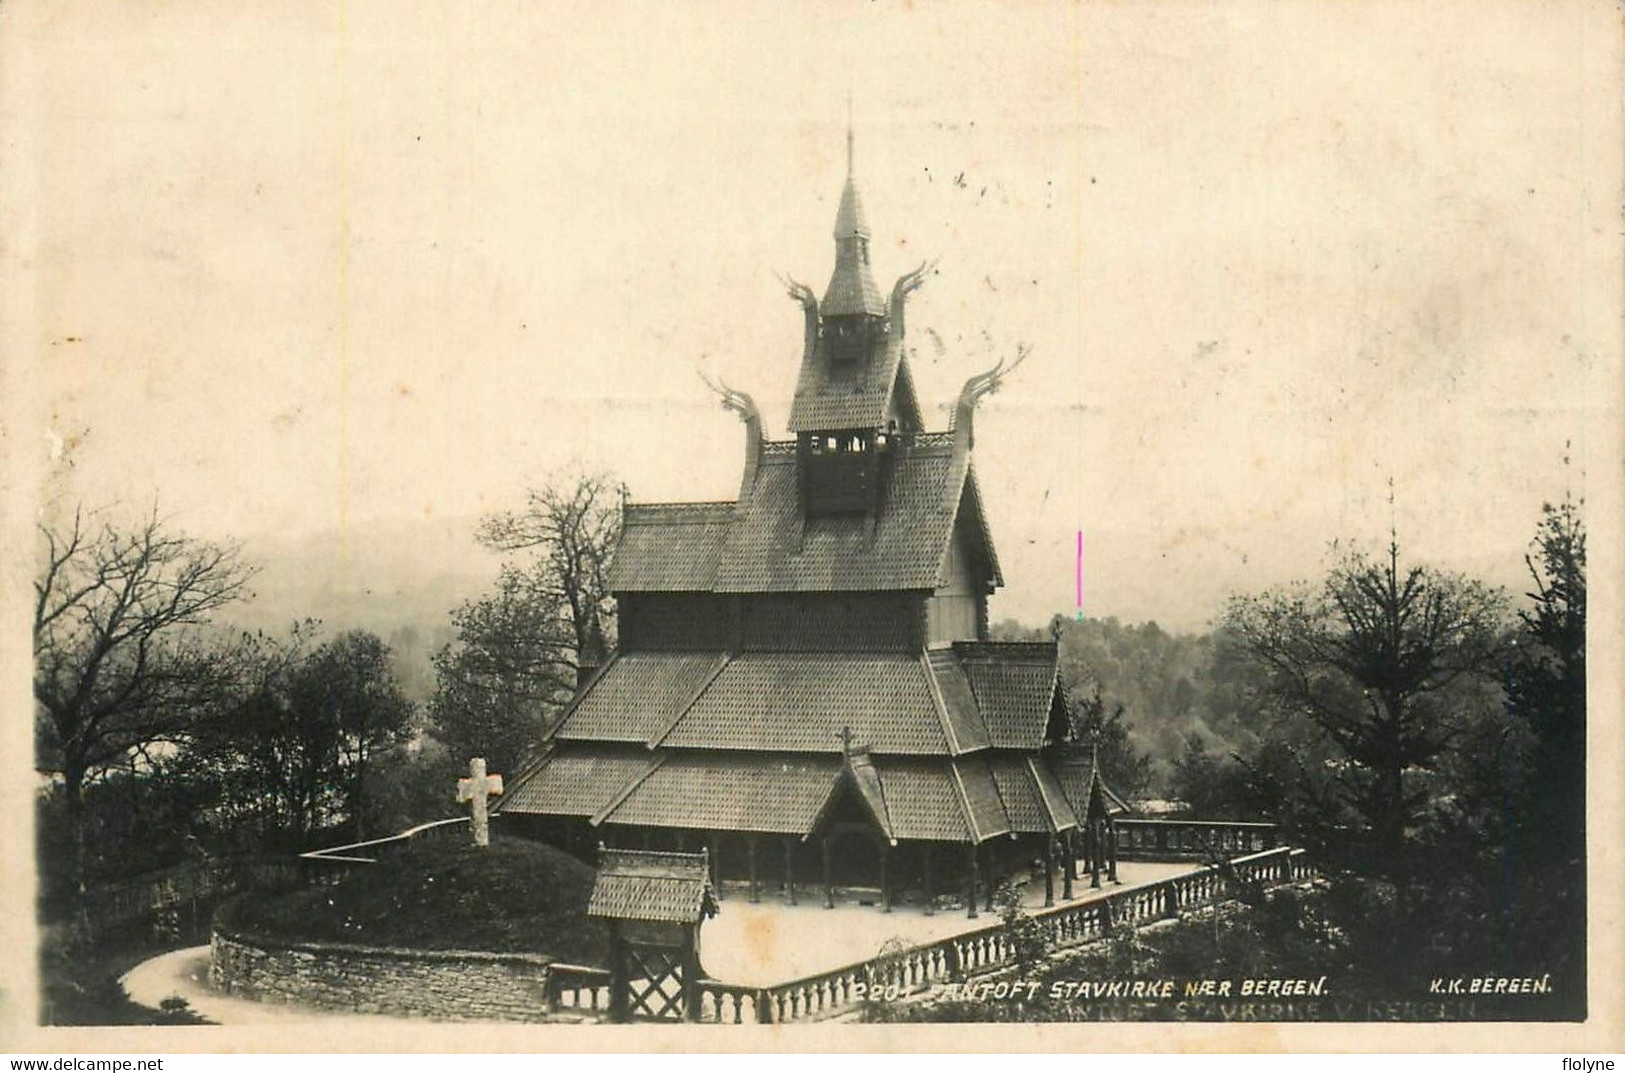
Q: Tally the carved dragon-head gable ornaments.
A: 4